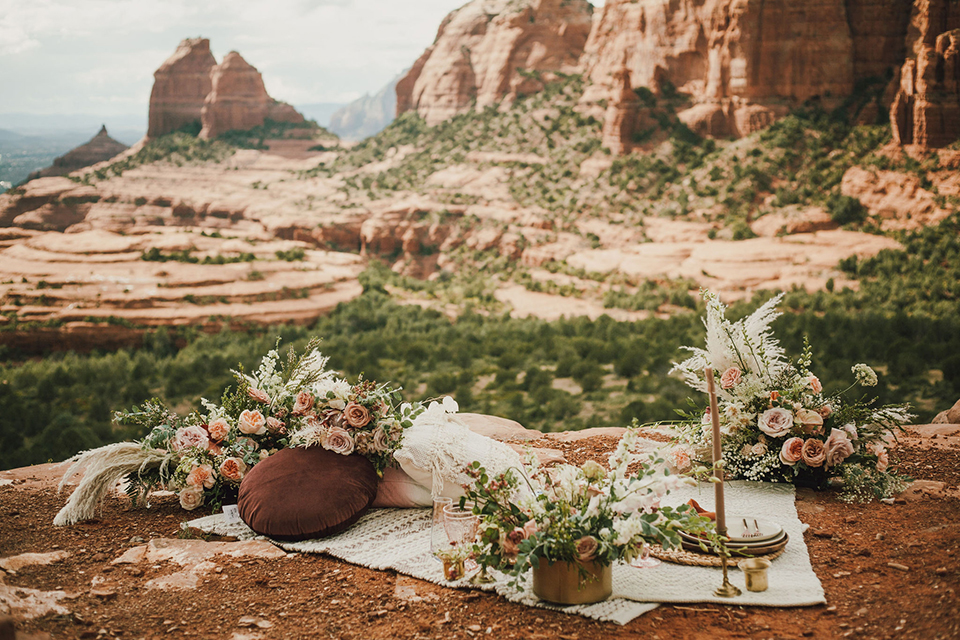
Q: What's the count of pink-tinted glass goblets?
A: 2